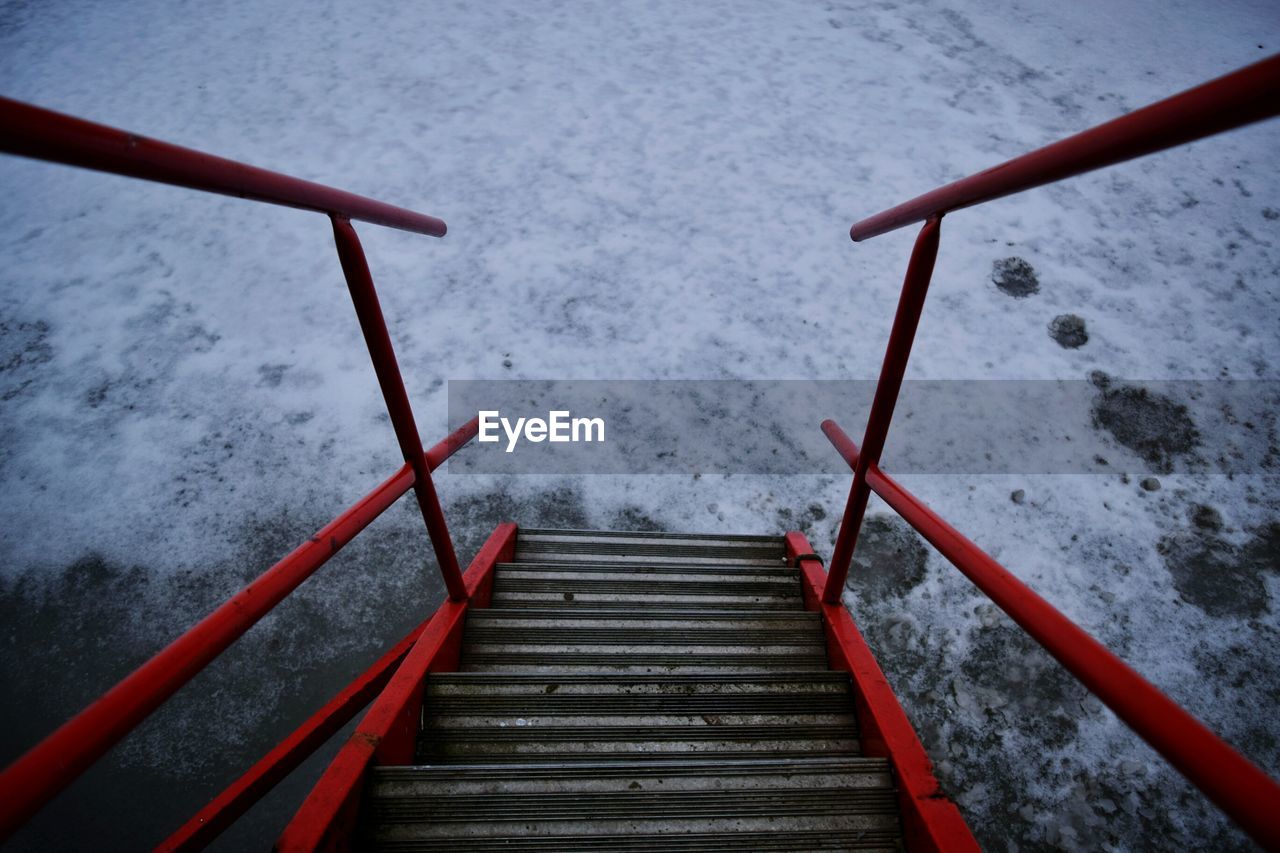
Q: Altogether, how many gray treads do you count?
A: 5